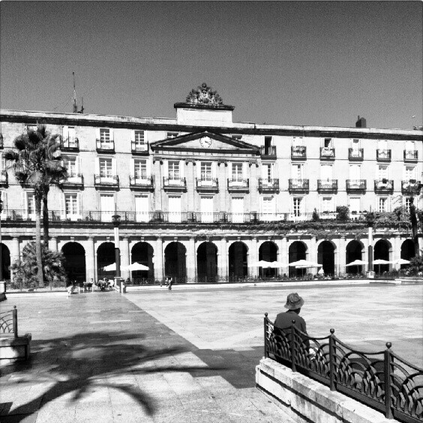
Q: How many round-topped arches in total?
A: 13